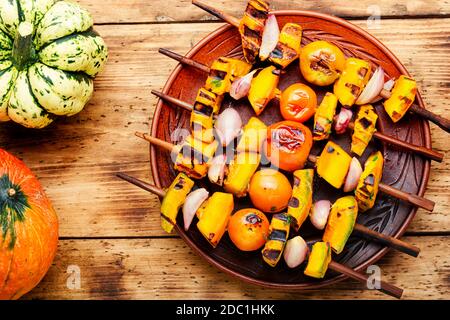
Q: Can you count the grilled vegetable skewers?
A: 5